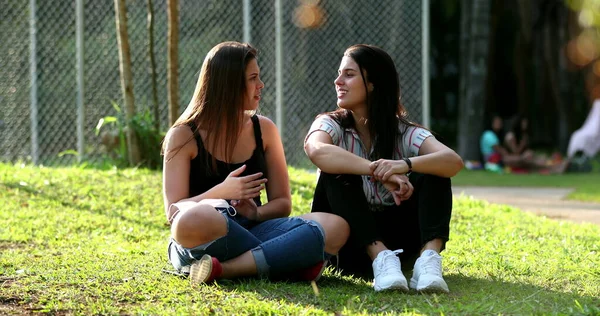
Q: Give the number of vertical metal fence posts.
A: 5